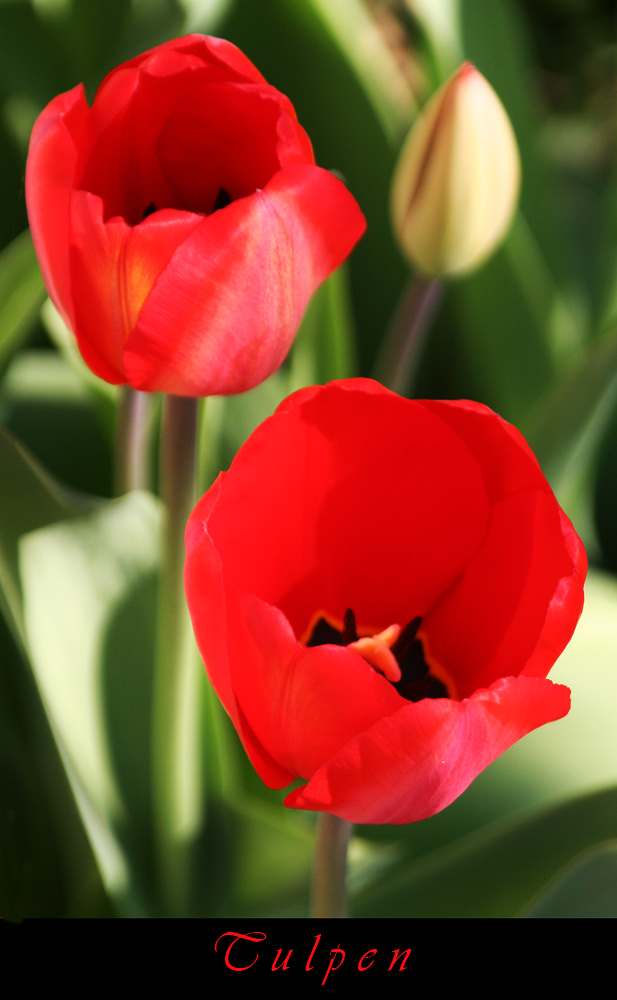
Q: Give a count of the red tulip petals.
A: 12